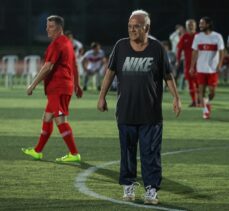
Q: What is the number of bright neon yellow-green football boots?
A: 2